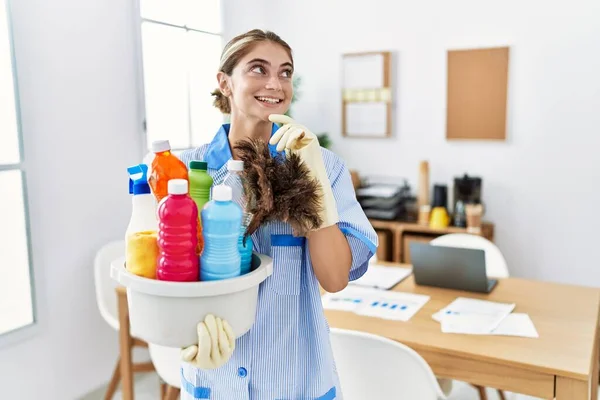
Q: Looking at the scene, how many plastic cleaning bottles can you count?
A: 6